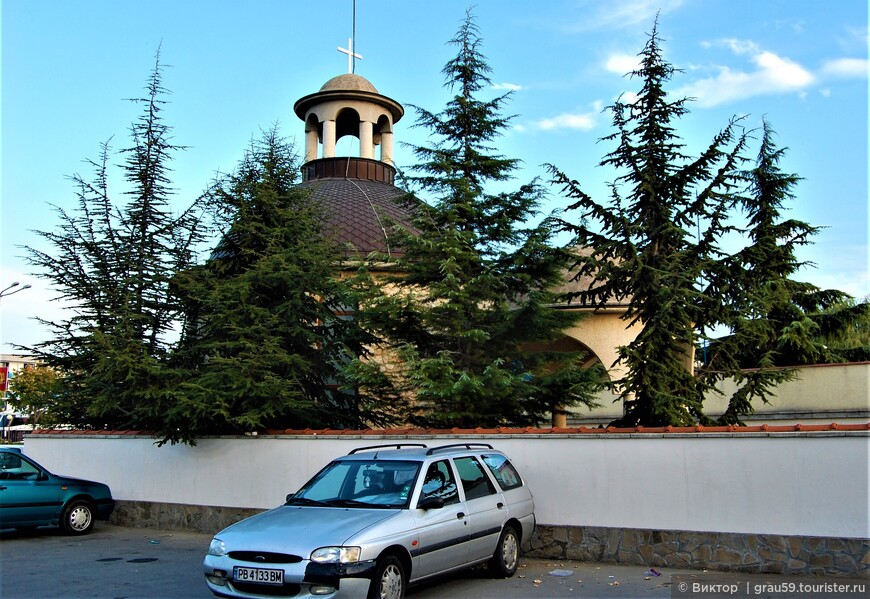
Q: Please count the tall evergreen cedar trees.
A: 5